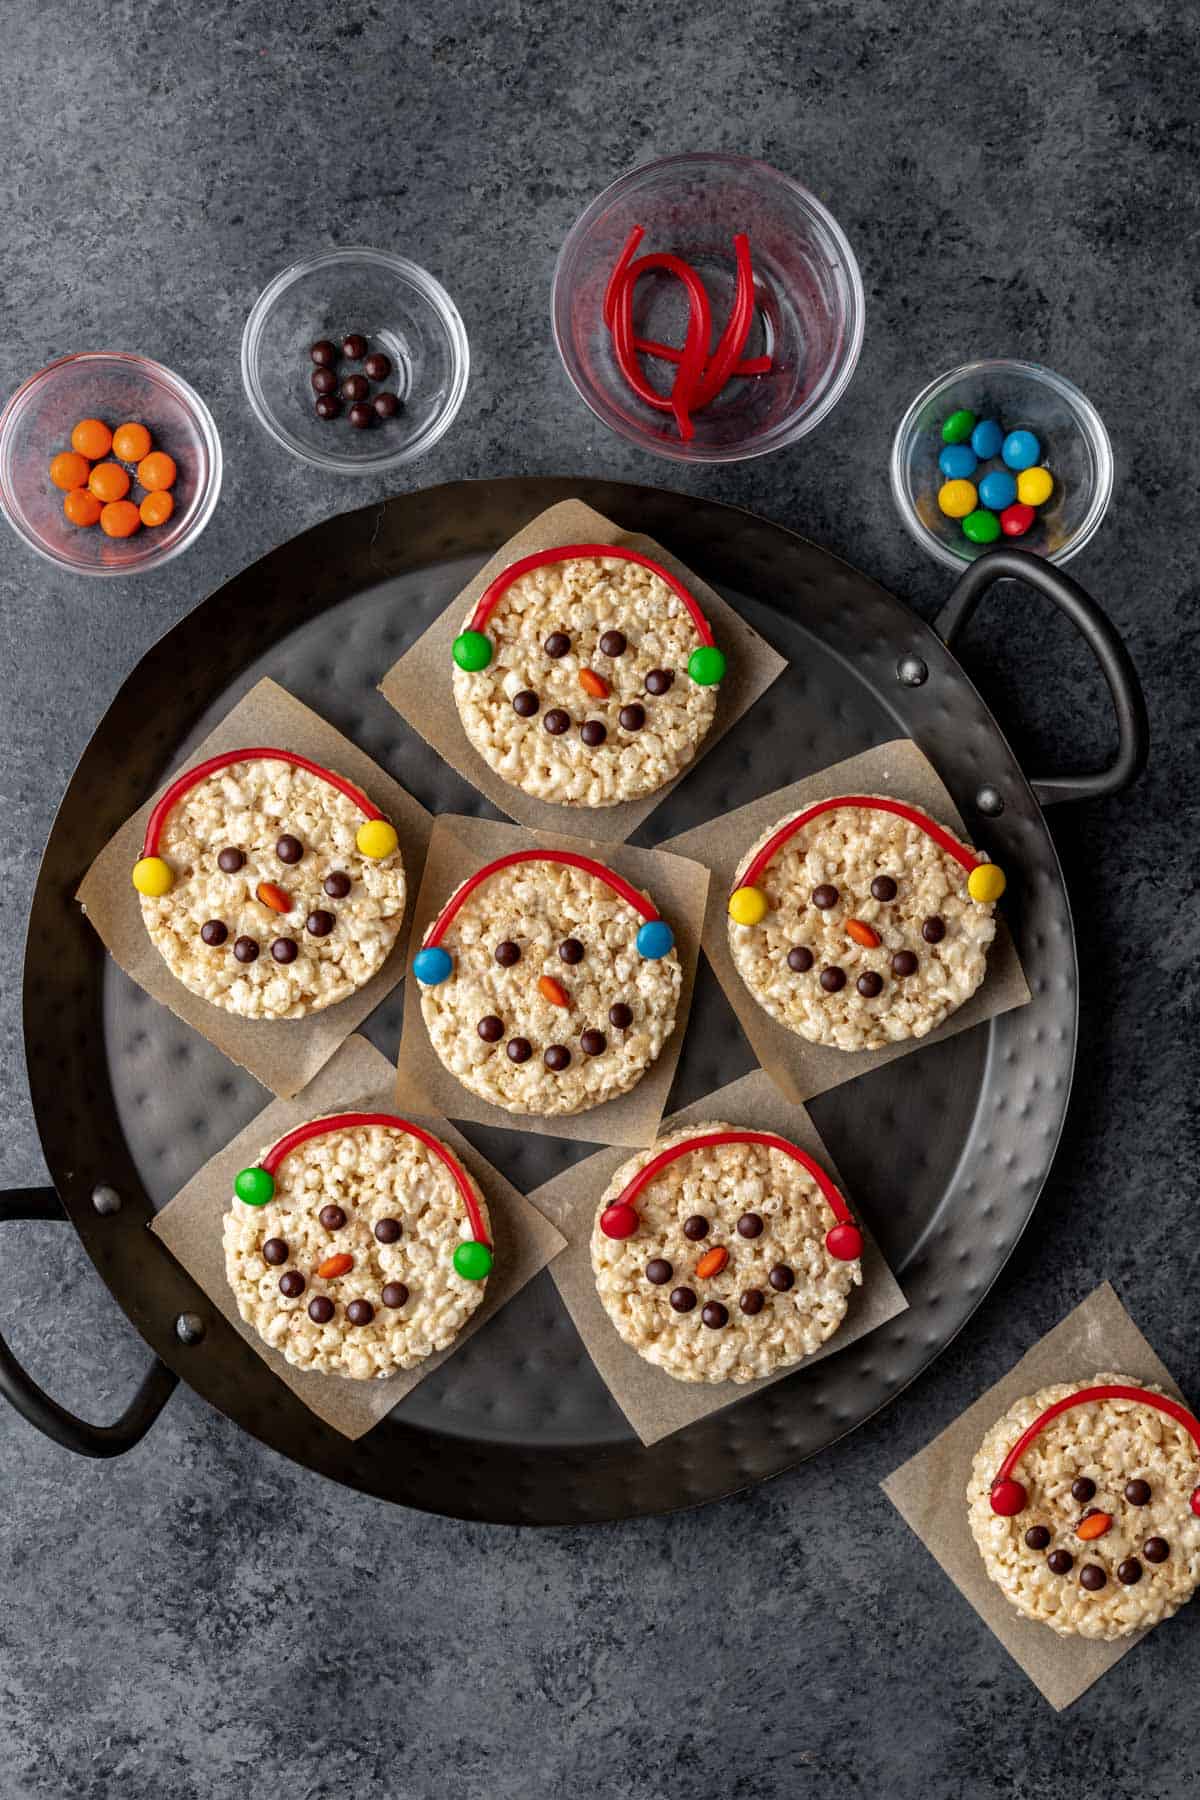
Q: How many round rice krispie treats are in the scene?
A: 7